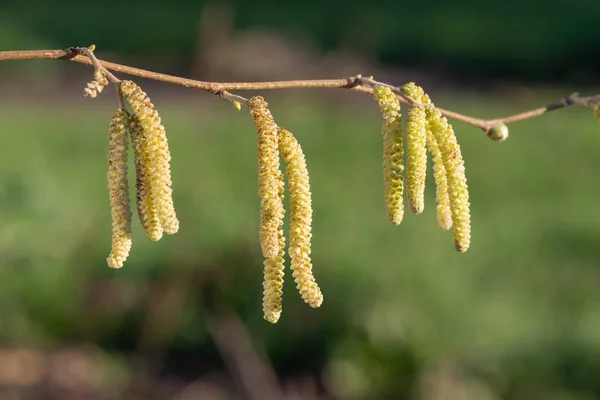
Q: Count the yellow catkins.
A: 10